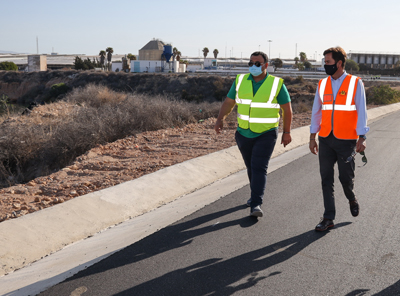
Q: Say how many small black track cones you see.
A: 0